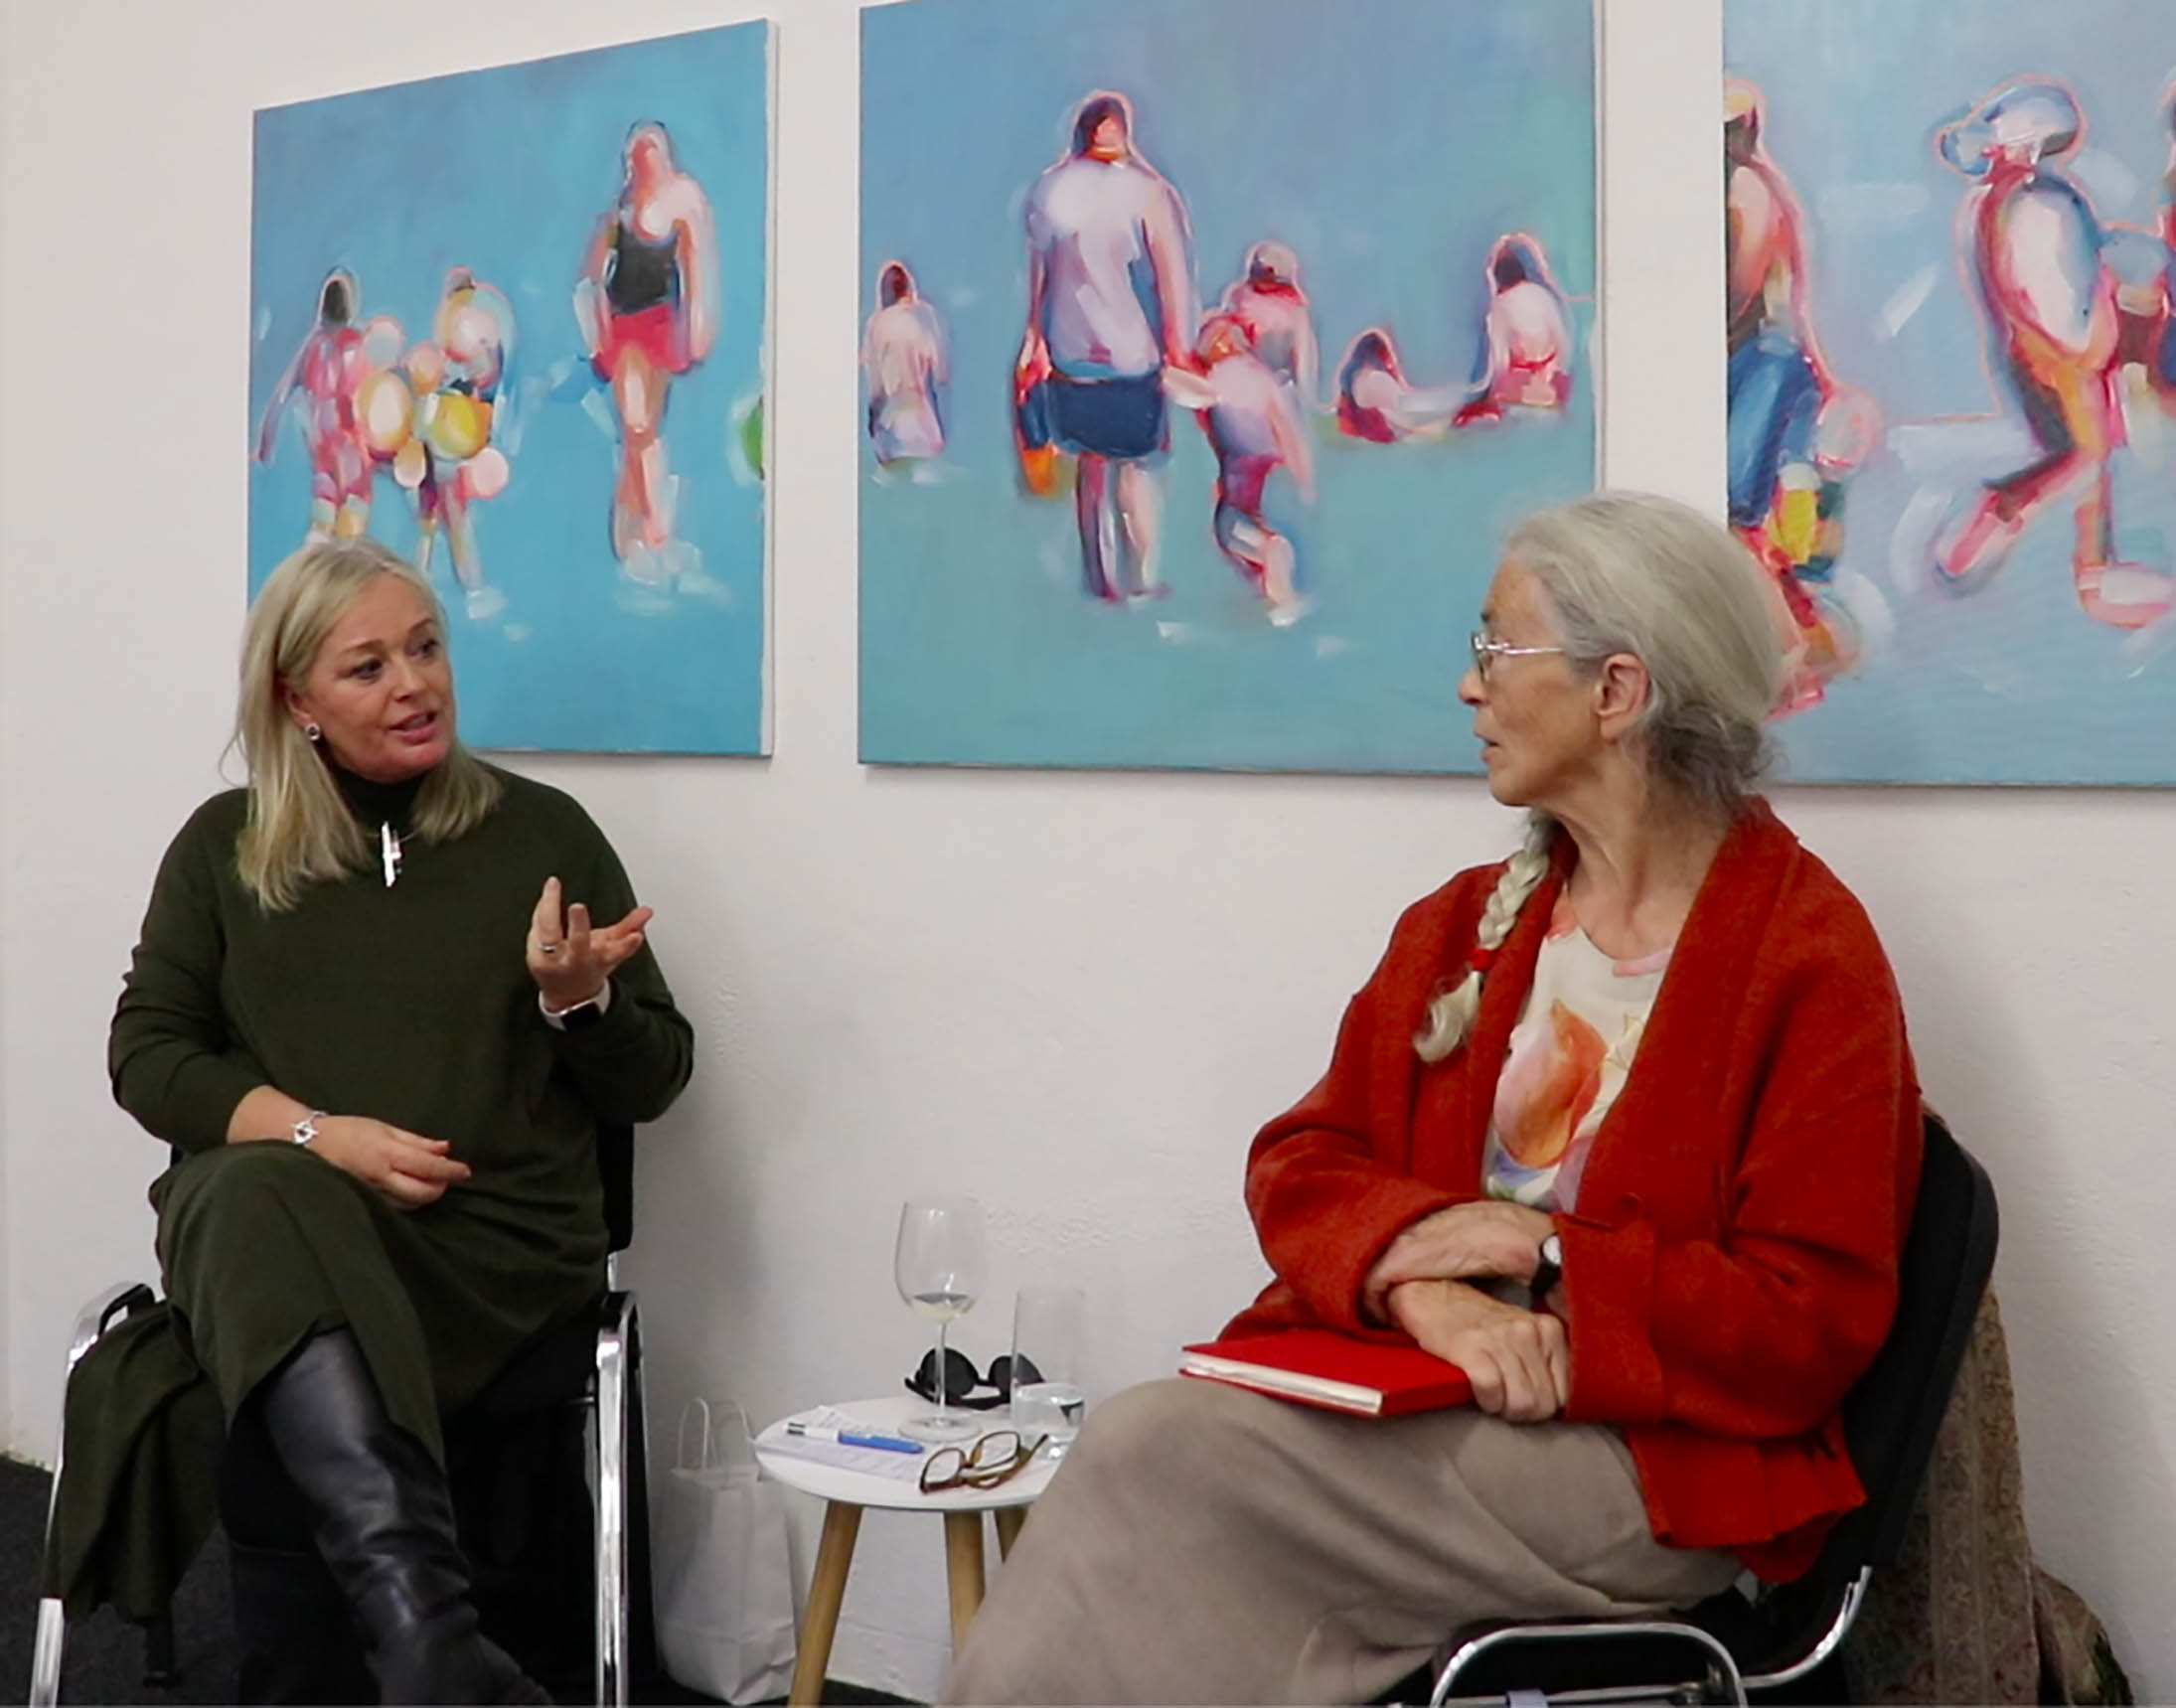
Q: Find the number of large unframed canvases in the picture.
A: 3